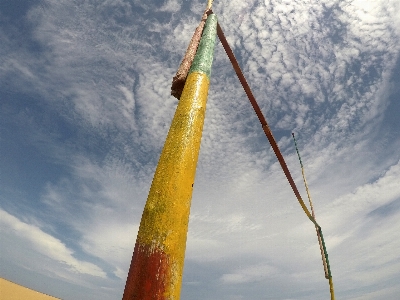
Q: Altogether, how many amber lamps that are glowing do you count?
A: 0